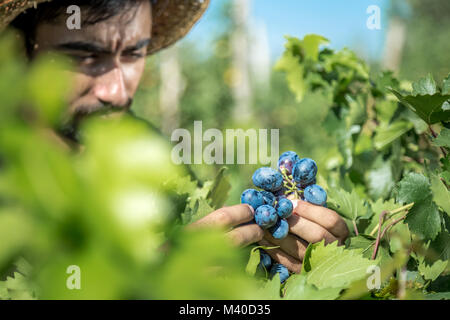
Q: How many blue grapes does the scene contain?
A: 11